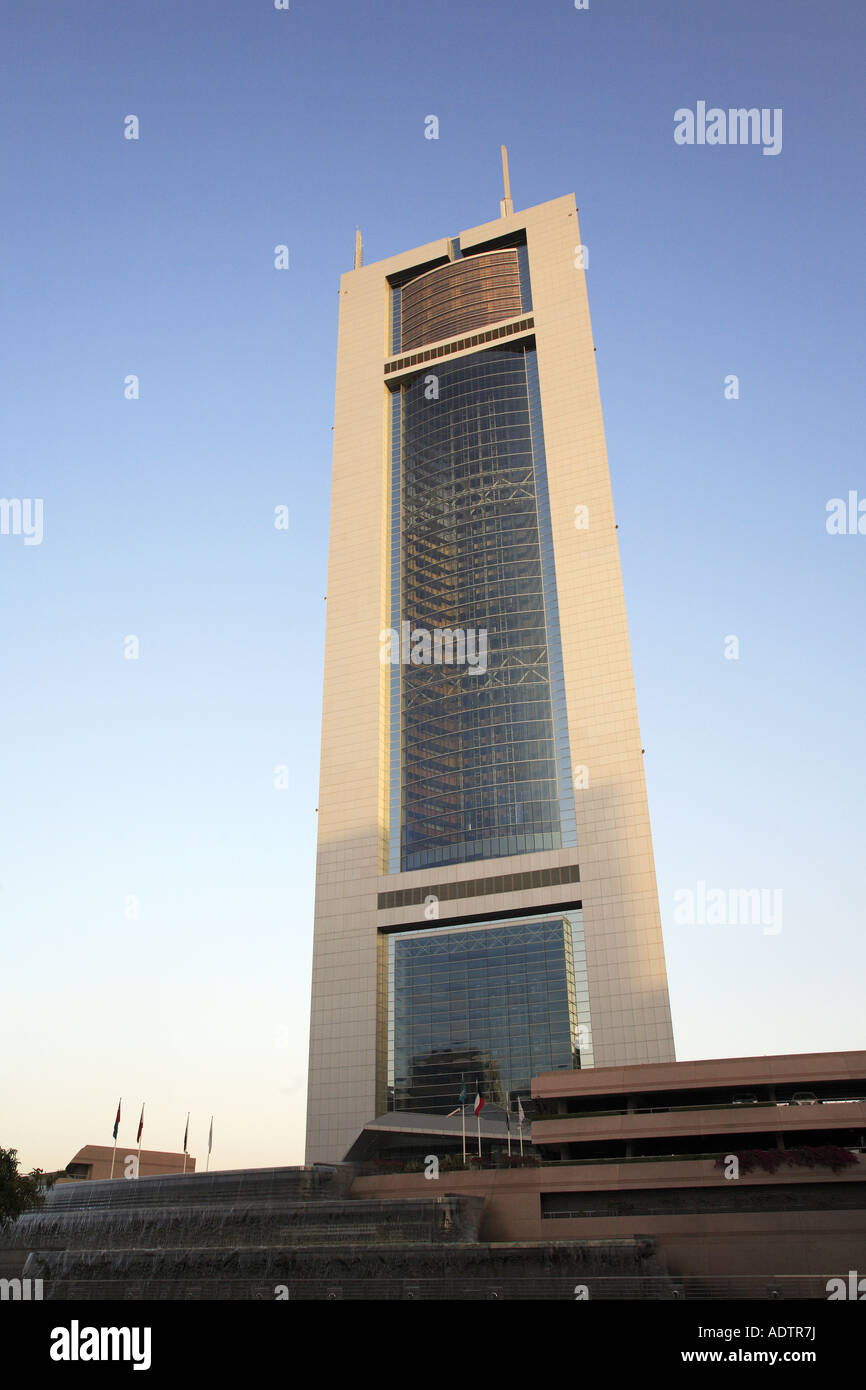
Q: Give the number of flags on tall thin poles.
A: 8